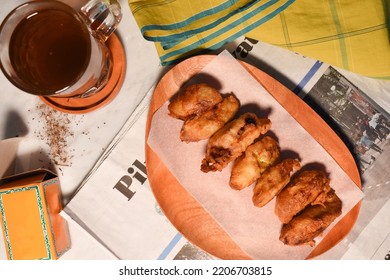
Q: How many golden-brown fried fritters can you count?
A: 7